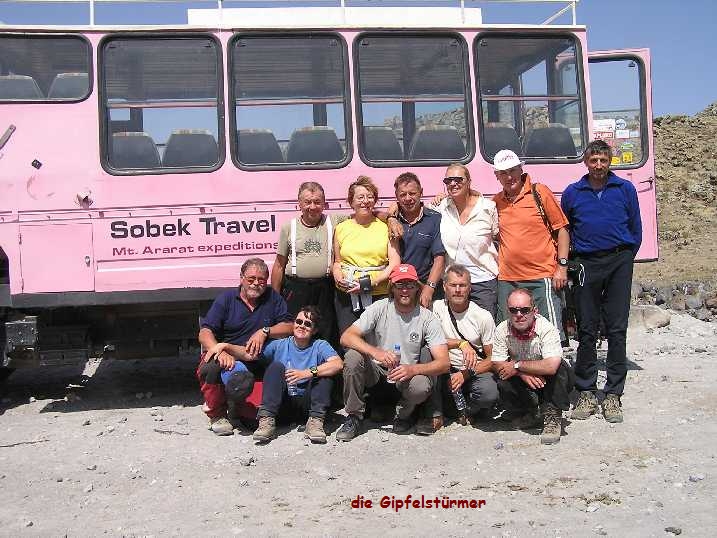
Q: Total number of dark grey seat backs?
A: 10